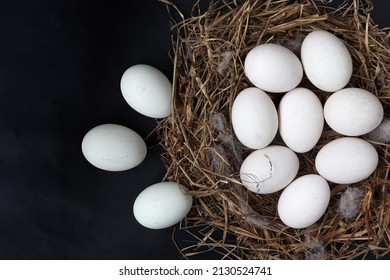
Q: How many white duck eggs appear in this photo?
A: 11